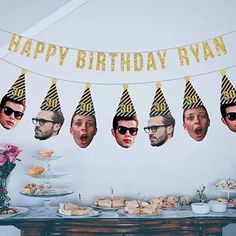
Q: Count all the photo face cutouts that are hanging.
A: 7